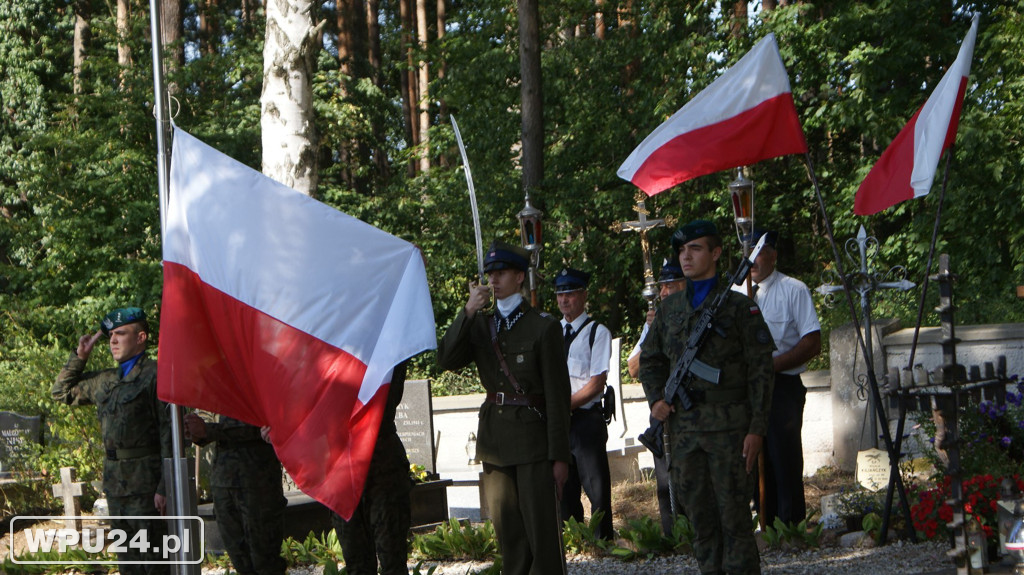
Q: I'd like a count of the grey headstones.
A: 2